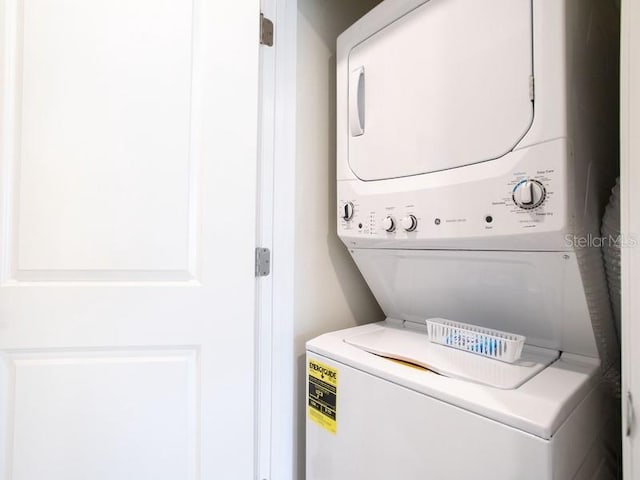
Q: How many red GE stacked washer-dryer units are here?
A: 0